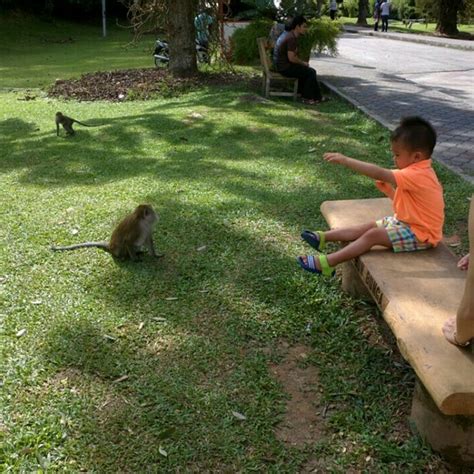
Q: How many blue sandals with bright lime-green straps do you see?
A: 2